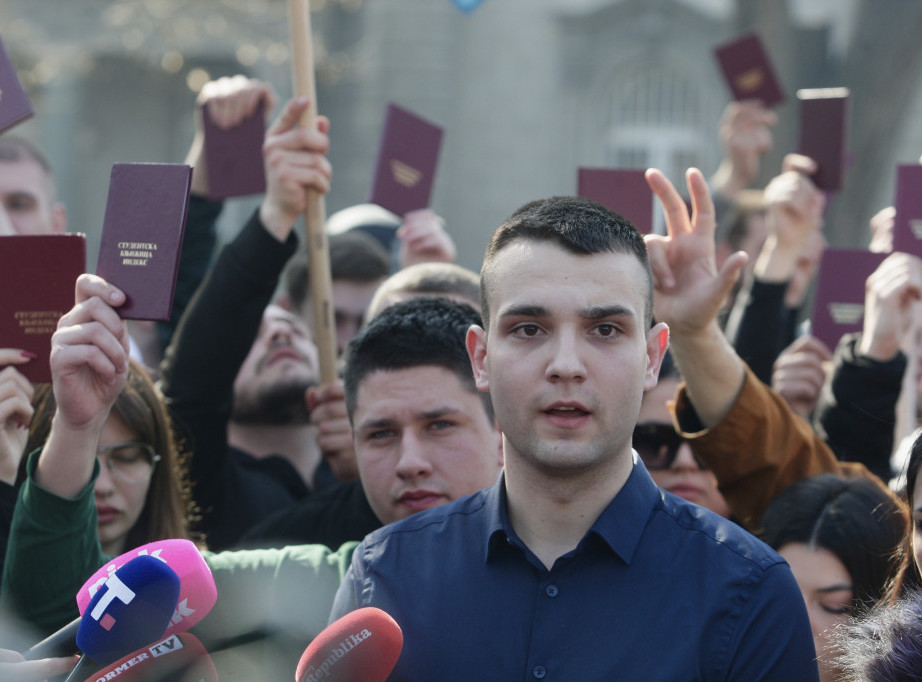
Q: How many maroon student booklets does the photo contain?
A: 10